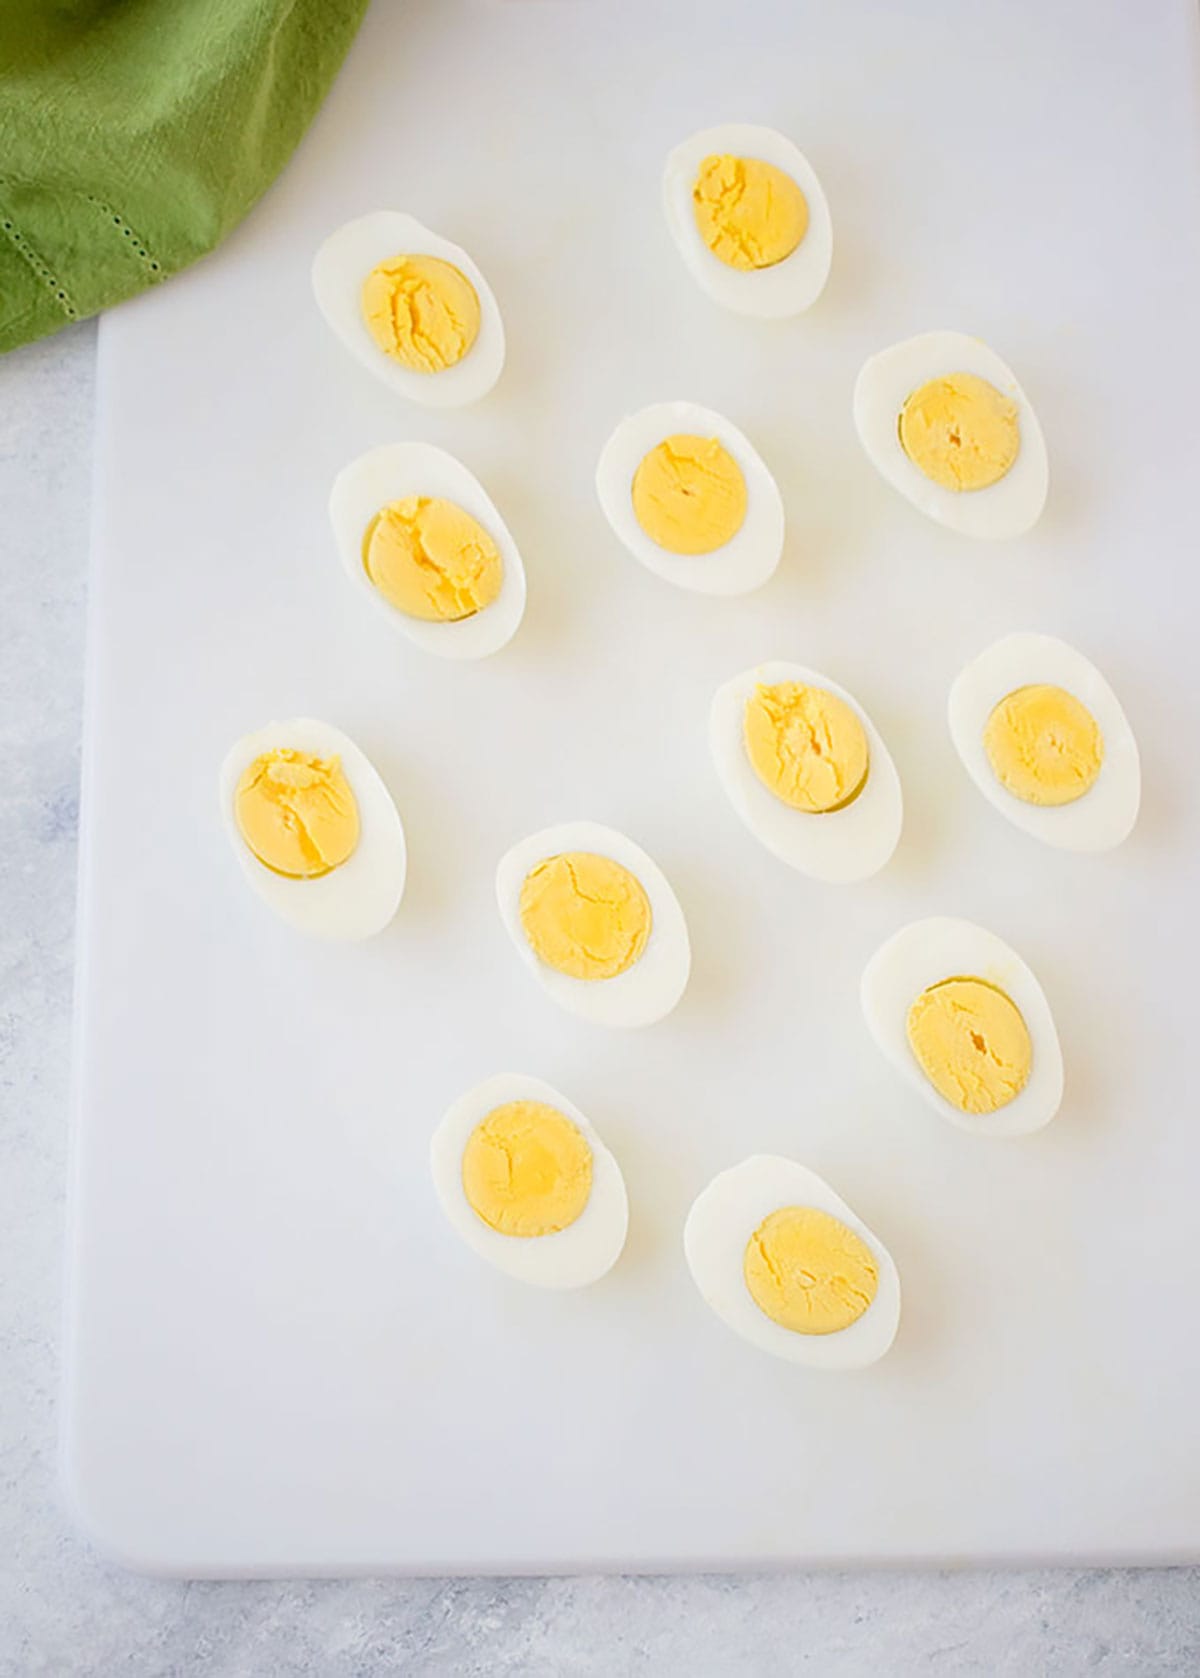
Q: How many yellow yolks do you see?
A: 12